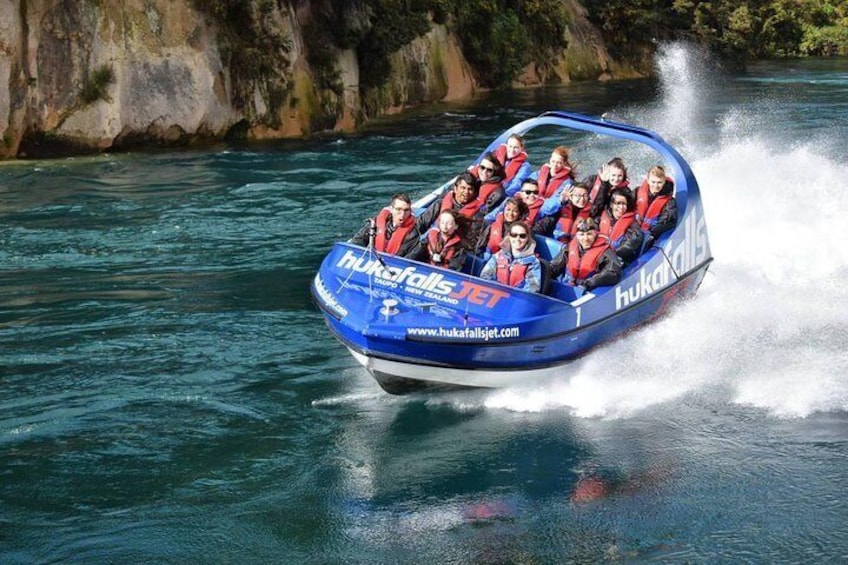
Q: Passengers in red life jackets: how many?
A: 14